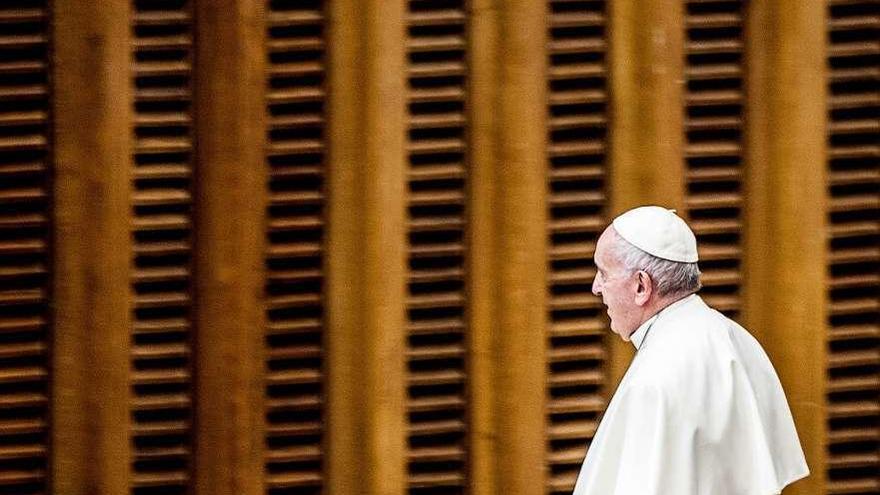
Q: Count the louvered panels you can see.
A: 7